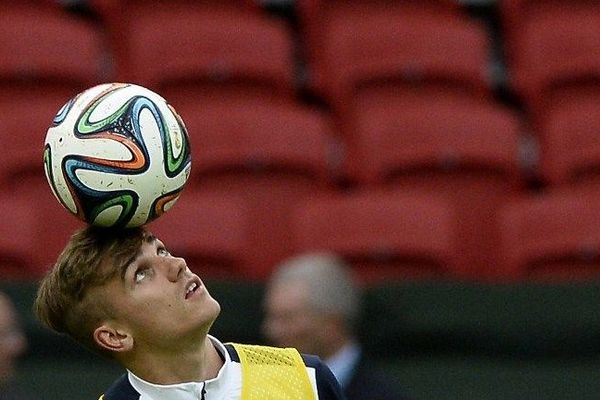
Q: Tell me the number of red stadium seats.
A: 12